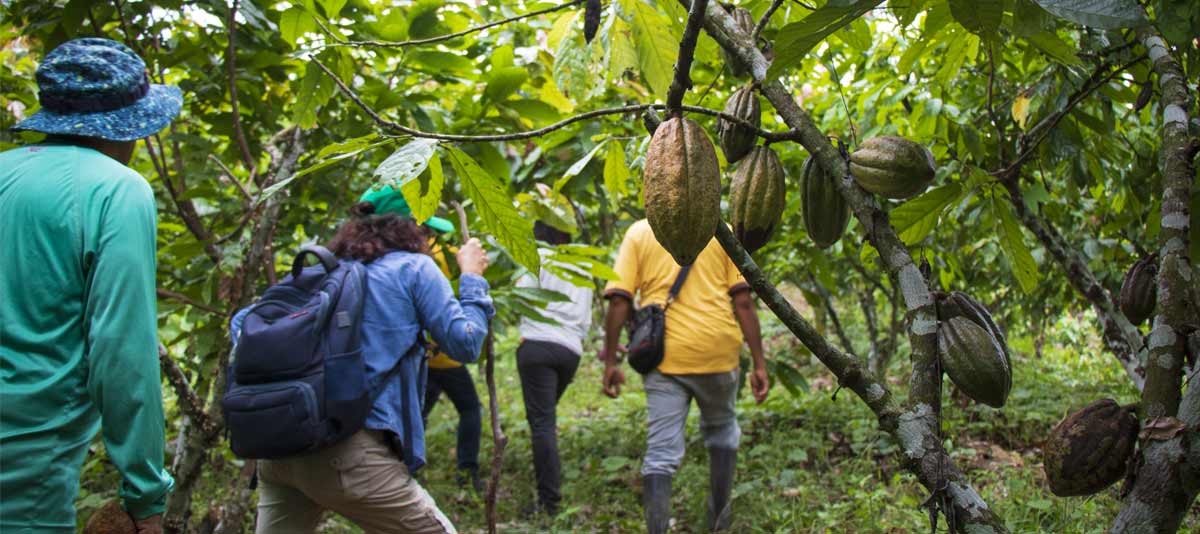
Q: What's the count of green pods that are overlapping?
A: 2